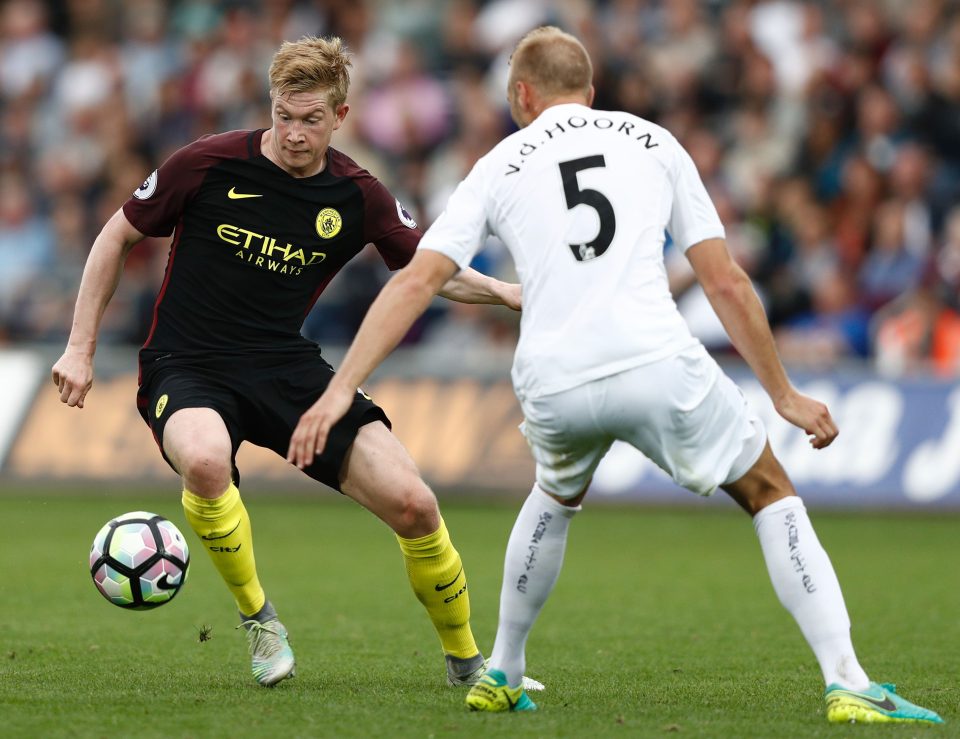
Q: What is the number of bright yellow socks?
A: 2